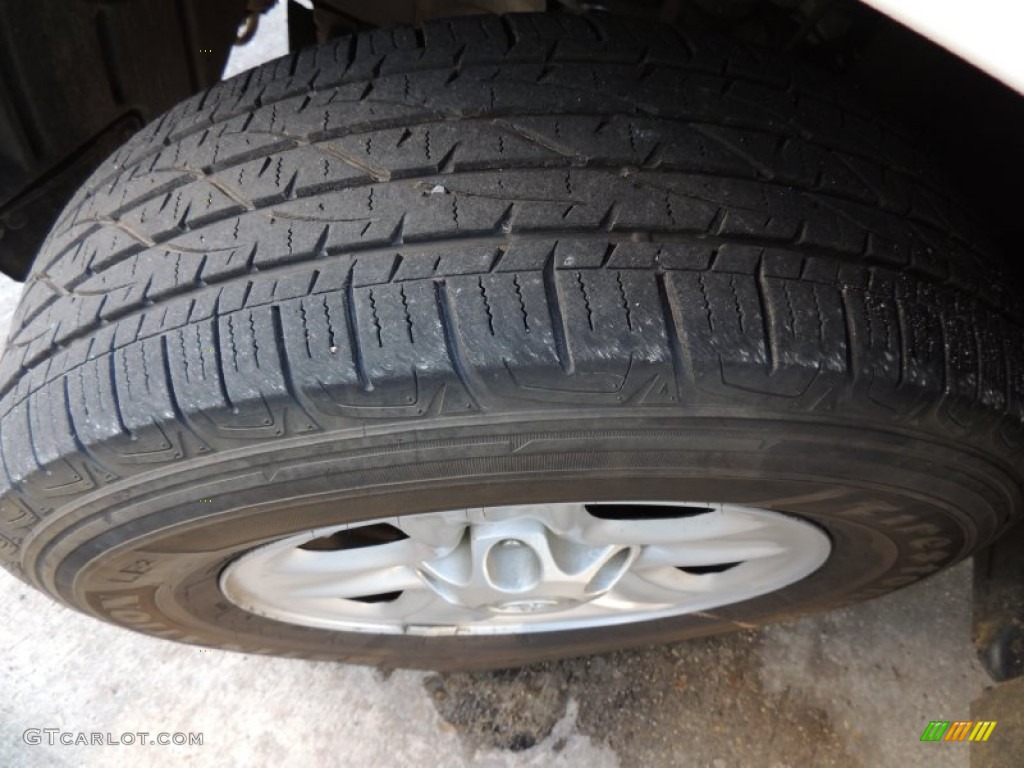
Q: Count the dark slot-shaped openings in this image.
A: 4